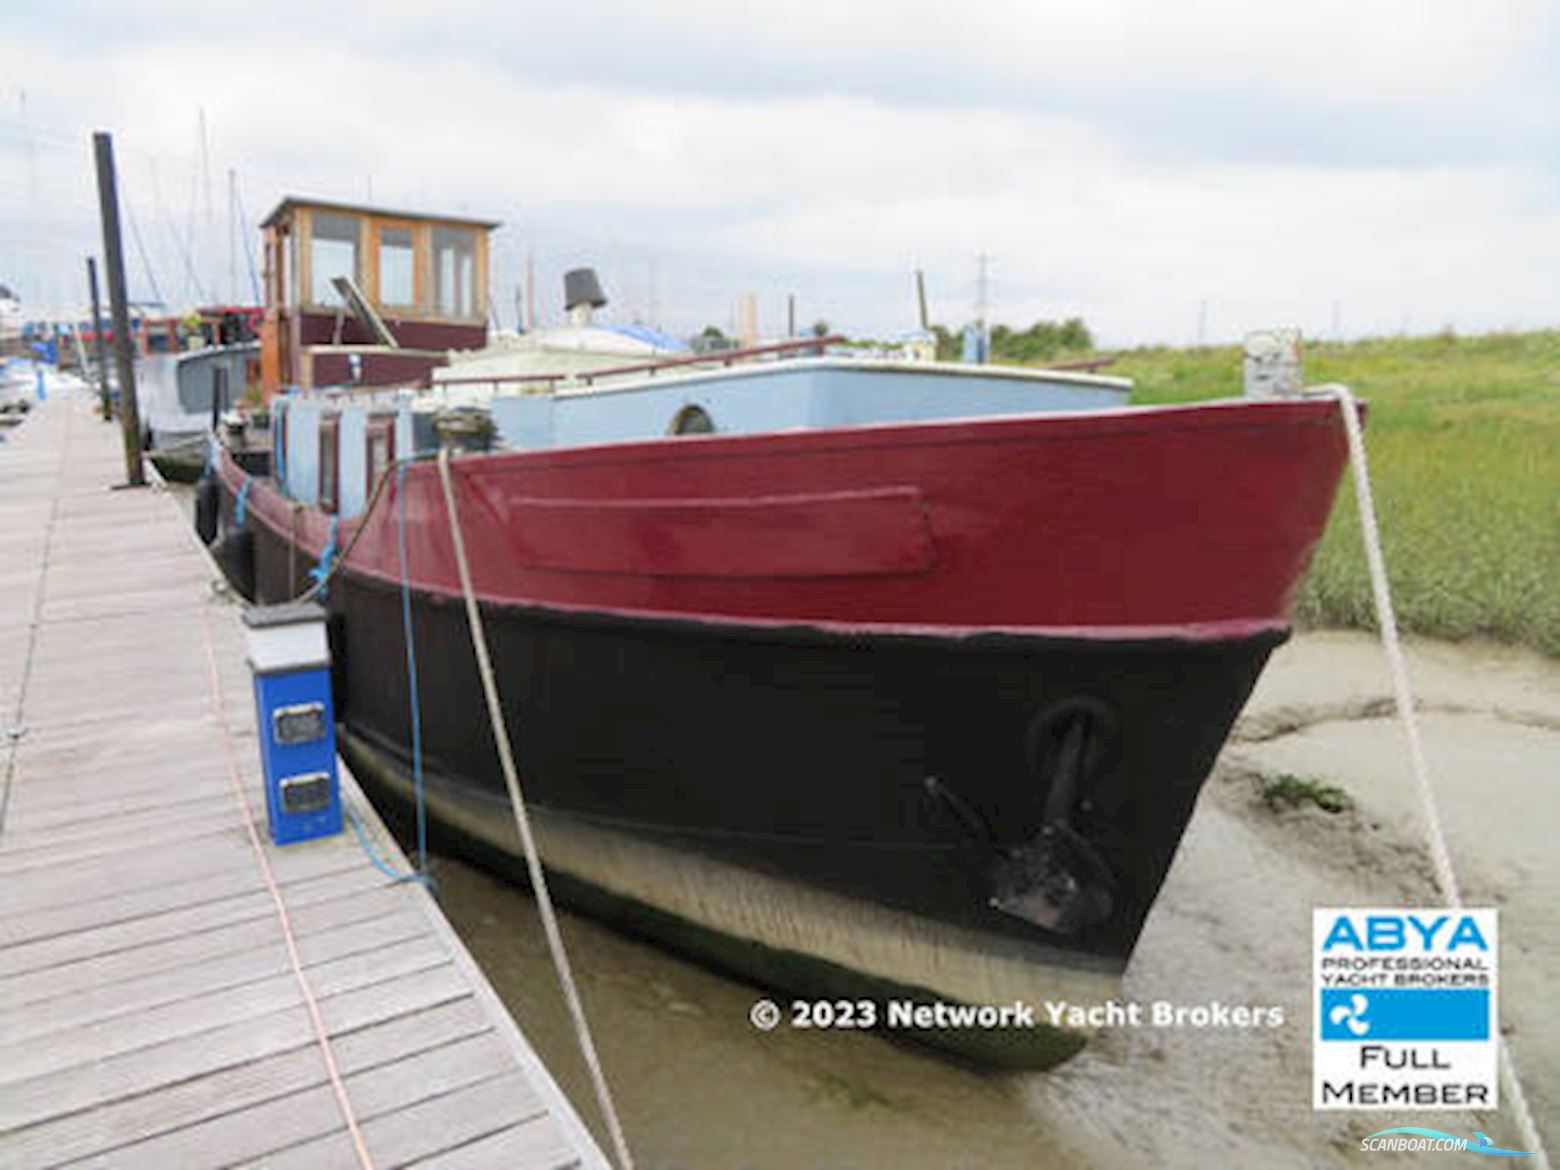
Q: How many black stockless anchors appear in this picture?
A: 1